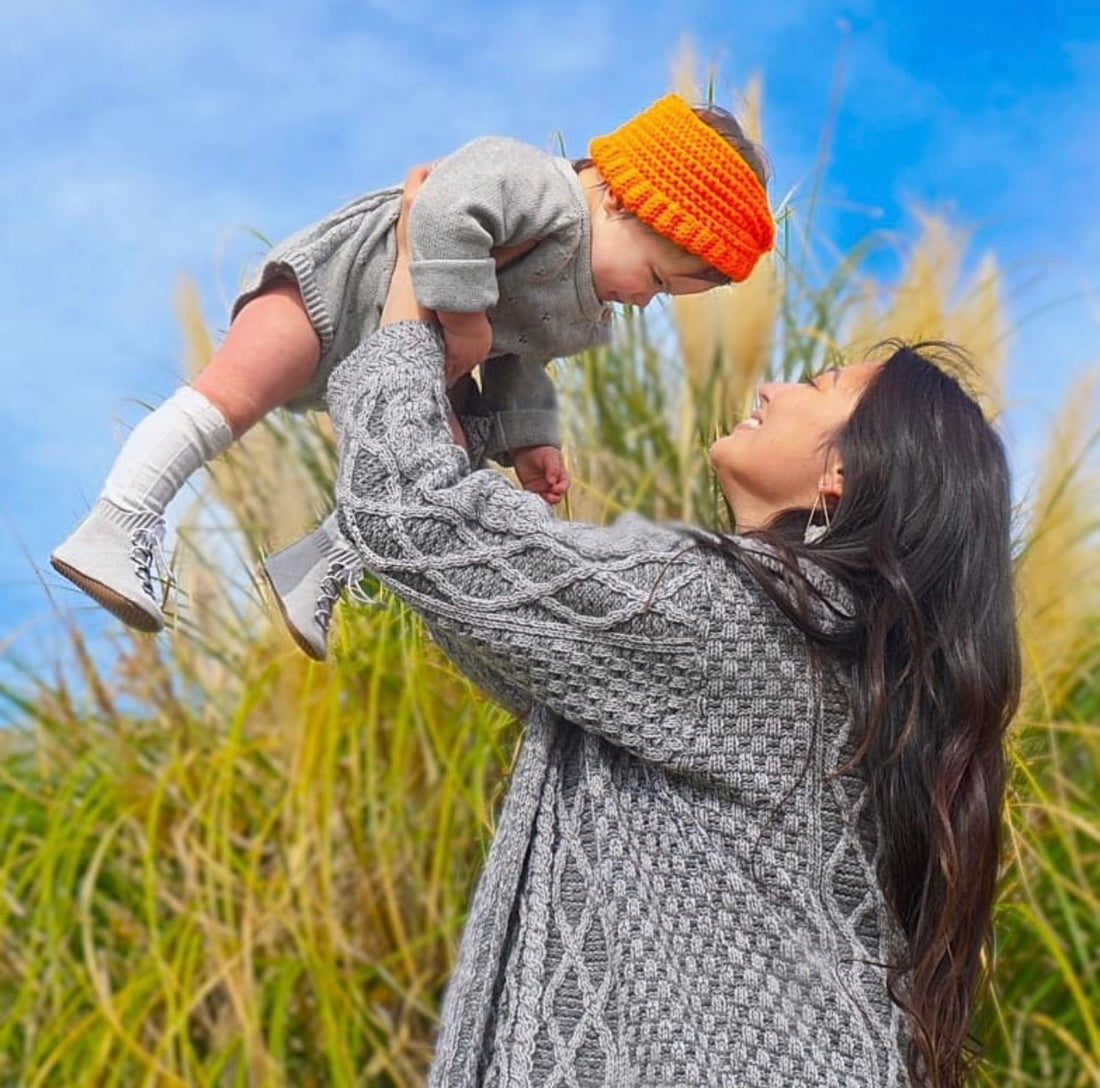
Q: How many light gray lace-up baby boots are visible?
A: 2